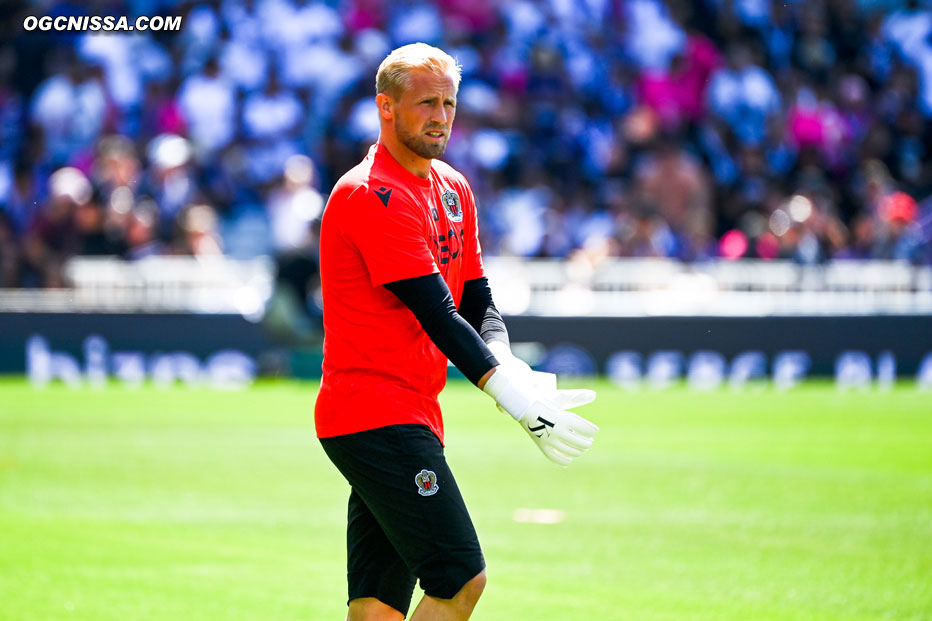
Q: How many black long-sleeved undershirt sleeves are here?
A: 2